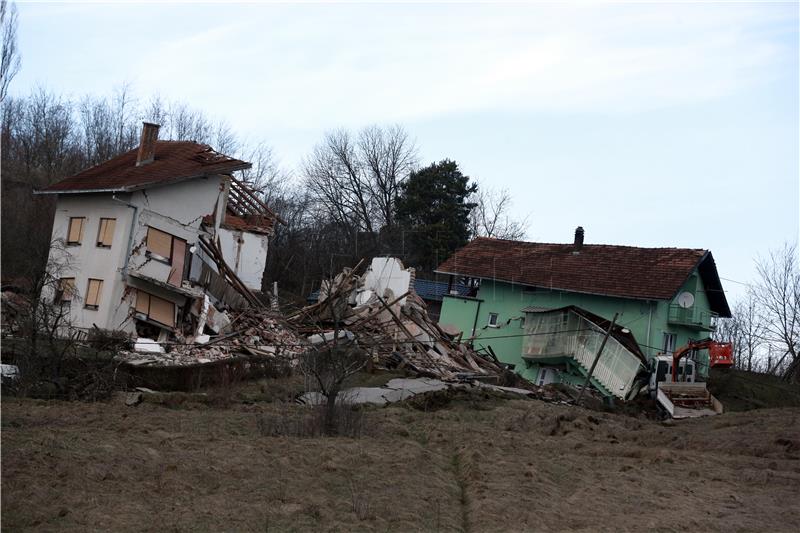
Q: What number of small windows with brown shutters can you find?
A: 4